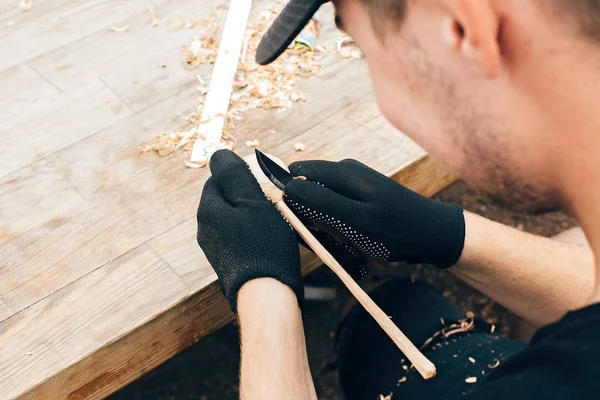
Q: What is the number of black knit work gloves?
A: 2